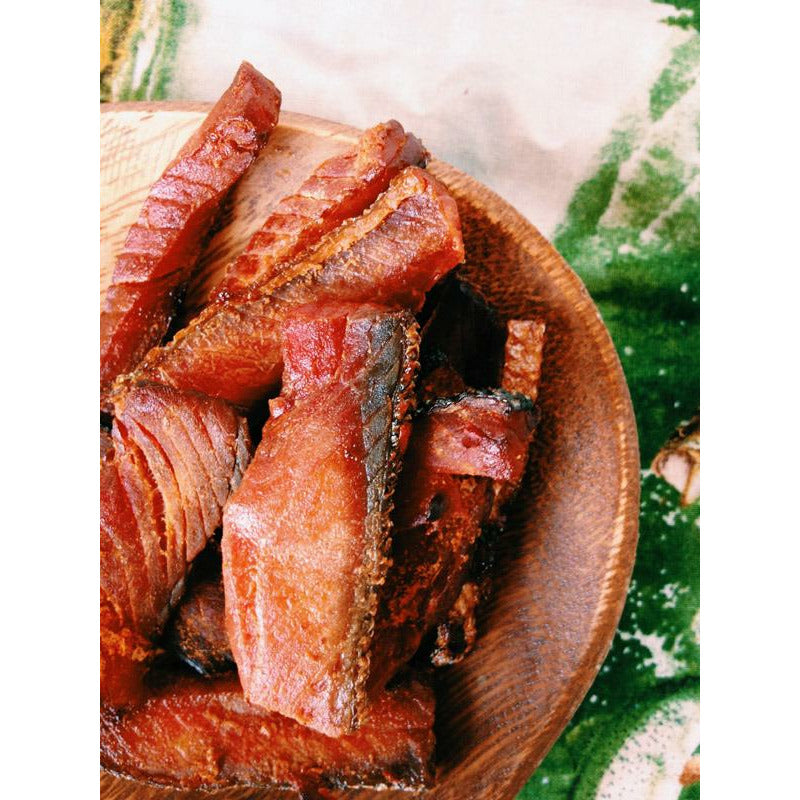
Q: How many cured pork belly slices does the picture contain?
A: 0